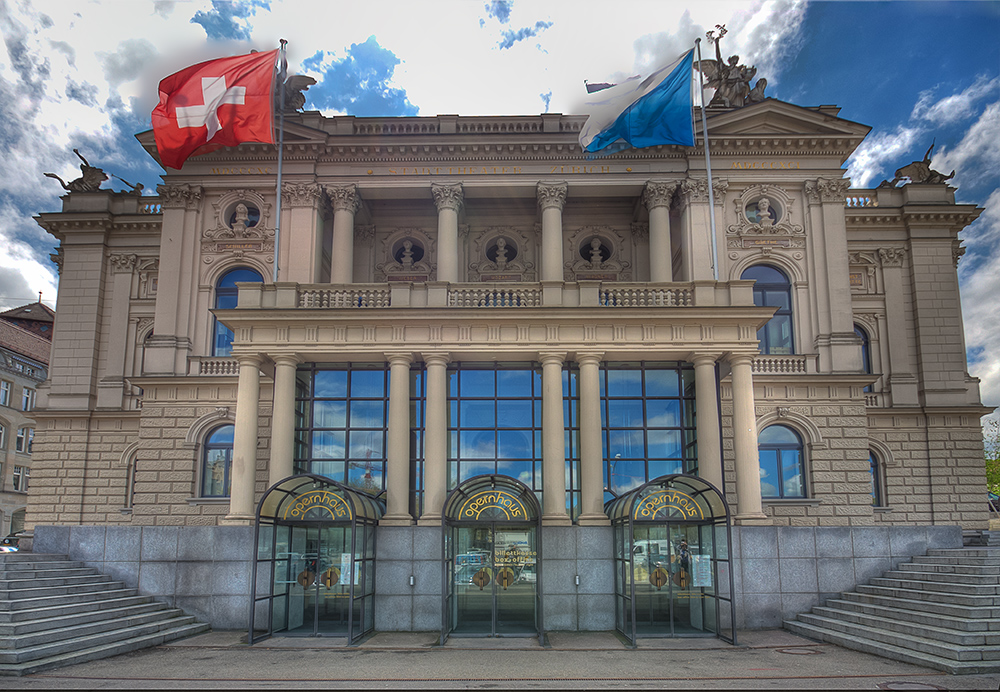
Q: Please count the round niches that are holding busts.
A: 5